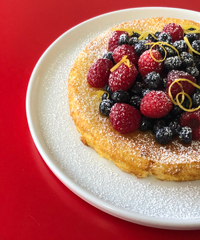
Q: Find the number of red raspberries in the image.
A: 10